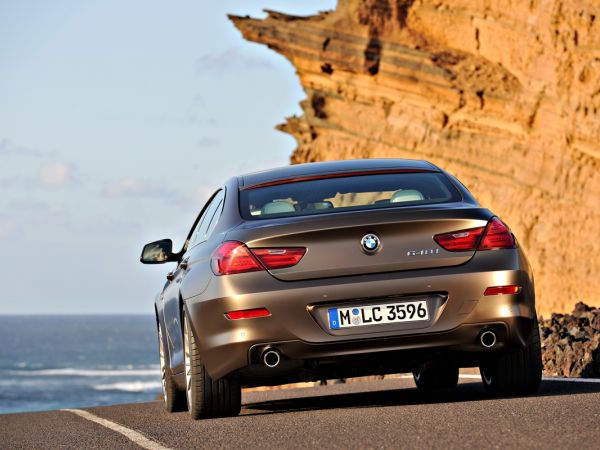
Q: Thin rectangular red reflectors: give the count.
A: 2